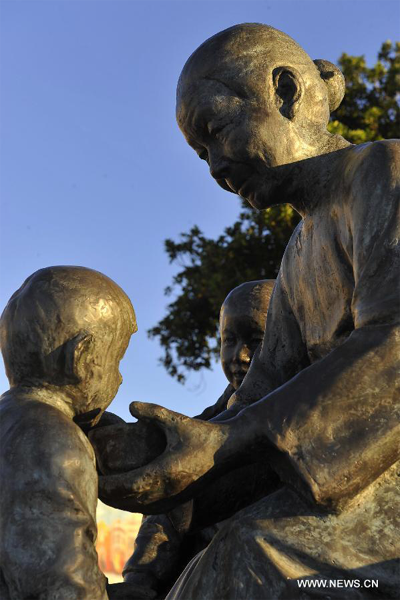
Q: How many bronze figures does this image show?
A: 3